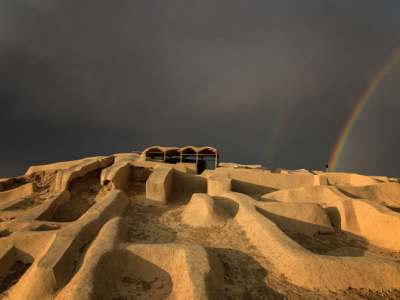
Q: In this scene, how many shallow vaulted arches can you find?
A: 4